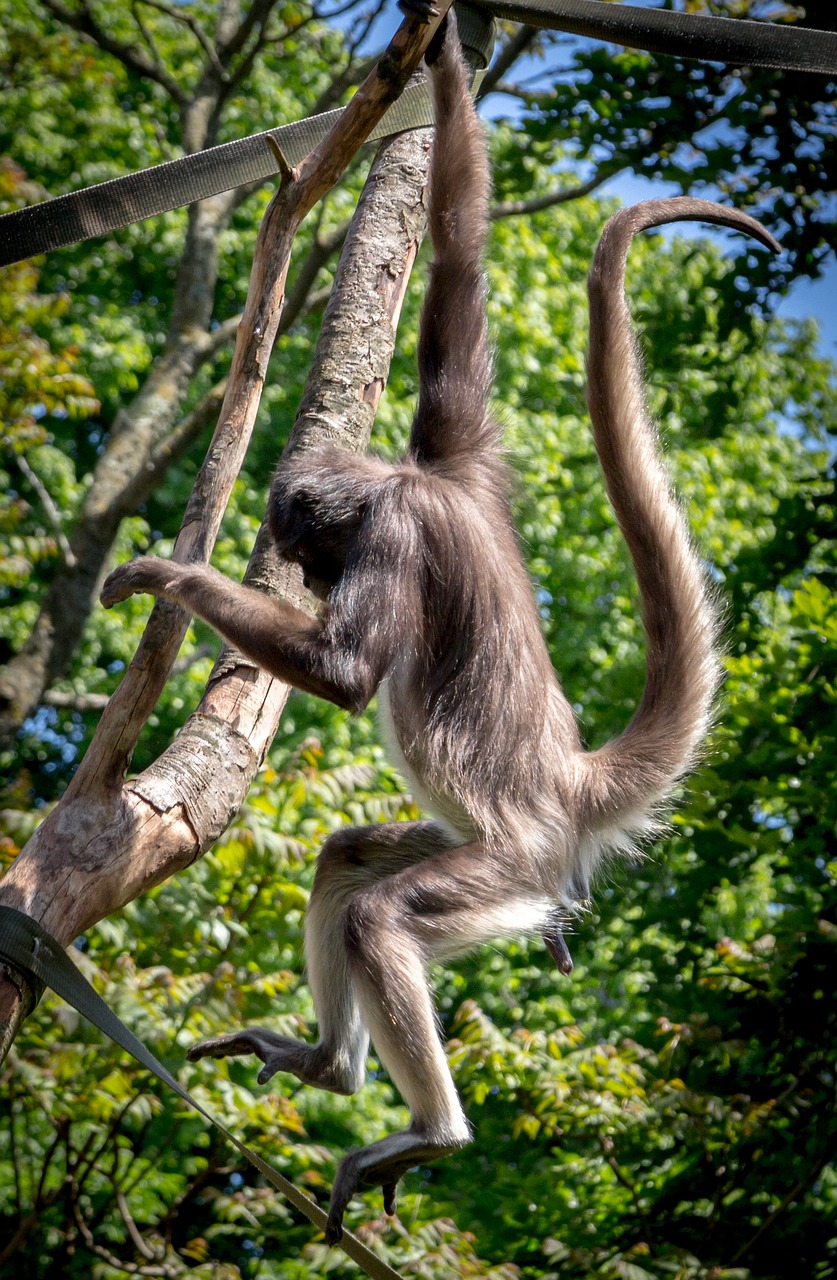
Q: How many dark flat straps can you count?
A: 3